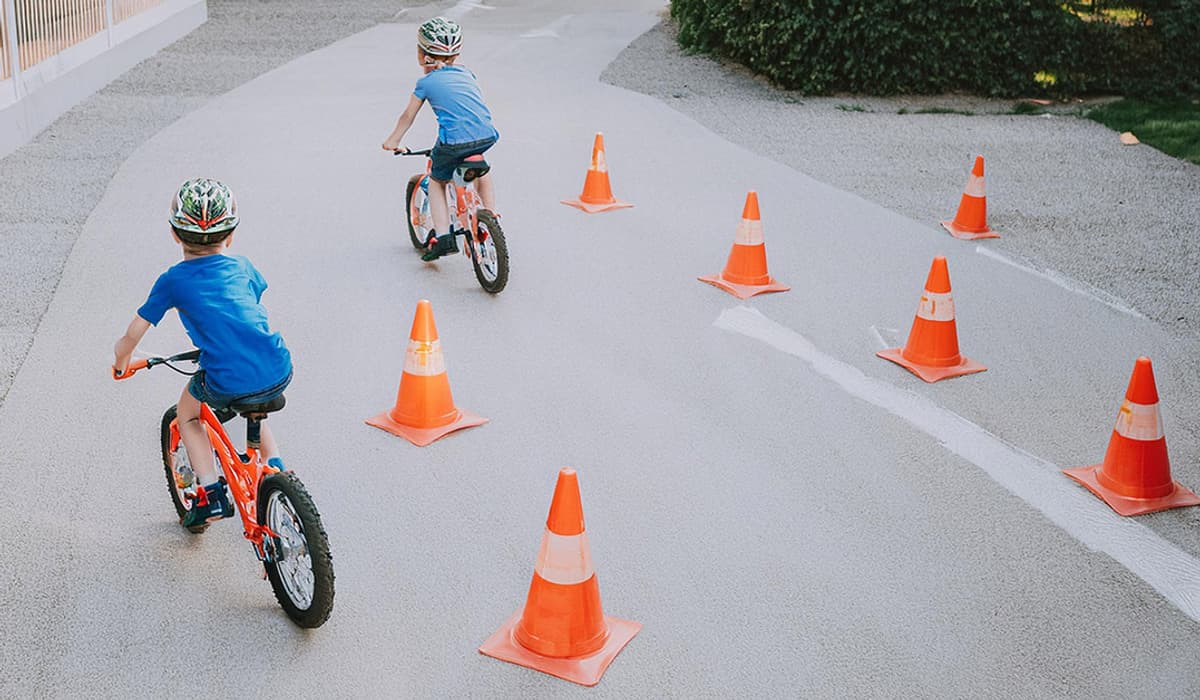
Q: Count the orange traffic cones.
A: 7